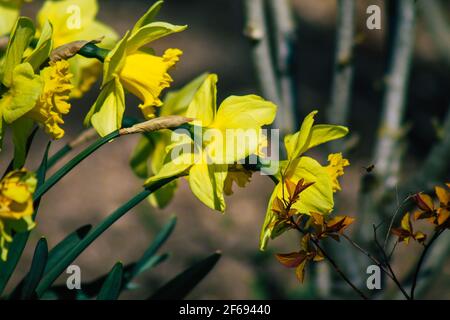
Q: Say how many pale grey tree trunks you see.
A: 4